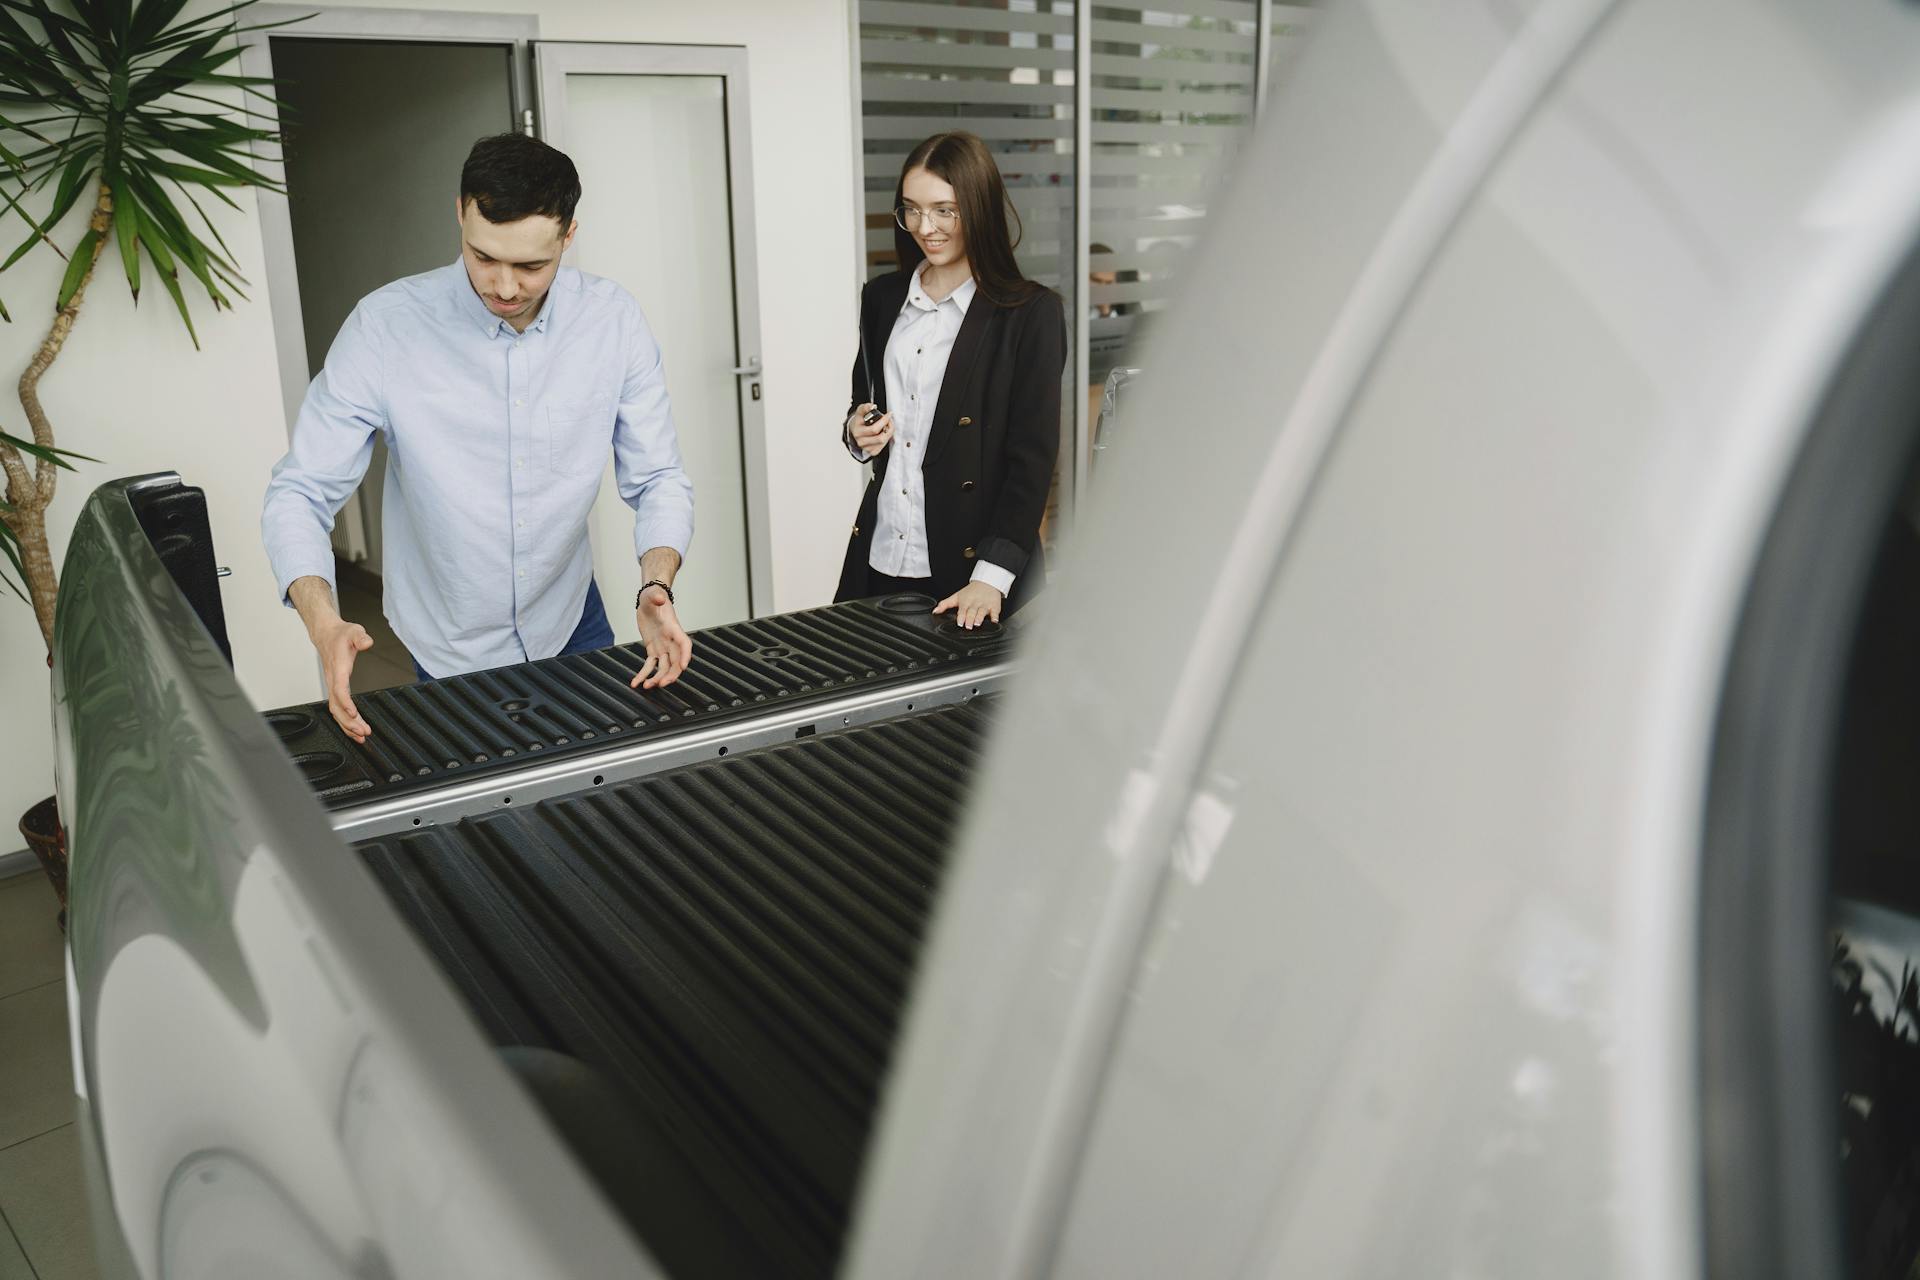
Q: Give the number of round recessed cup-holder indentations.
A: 4